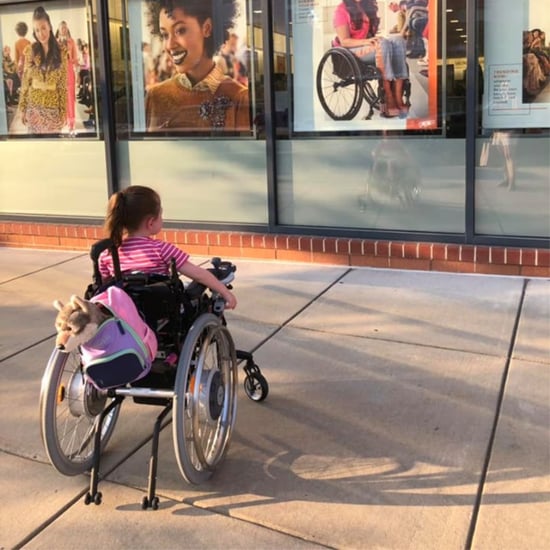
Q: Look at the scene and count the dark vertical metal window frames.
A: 3